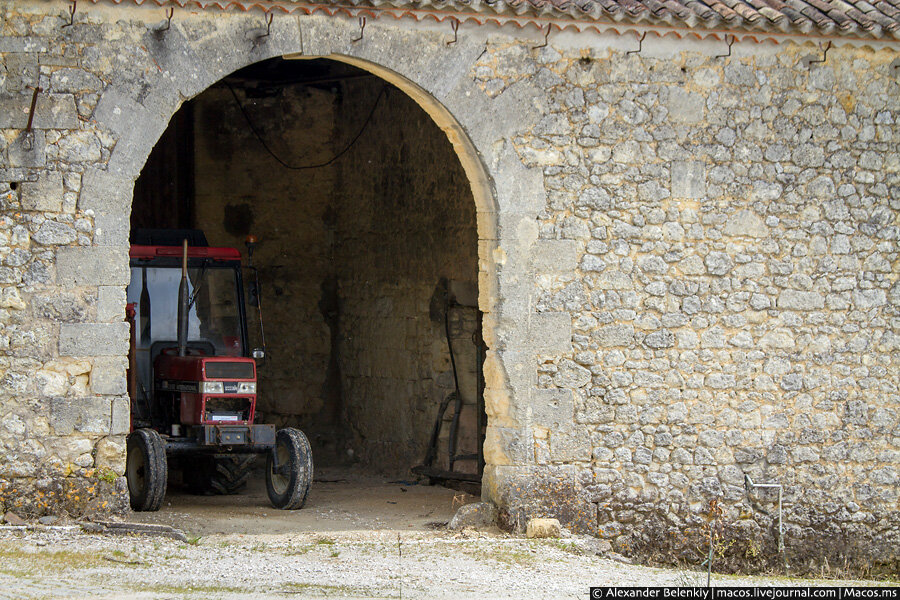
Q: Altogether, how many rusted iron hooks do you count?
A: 9